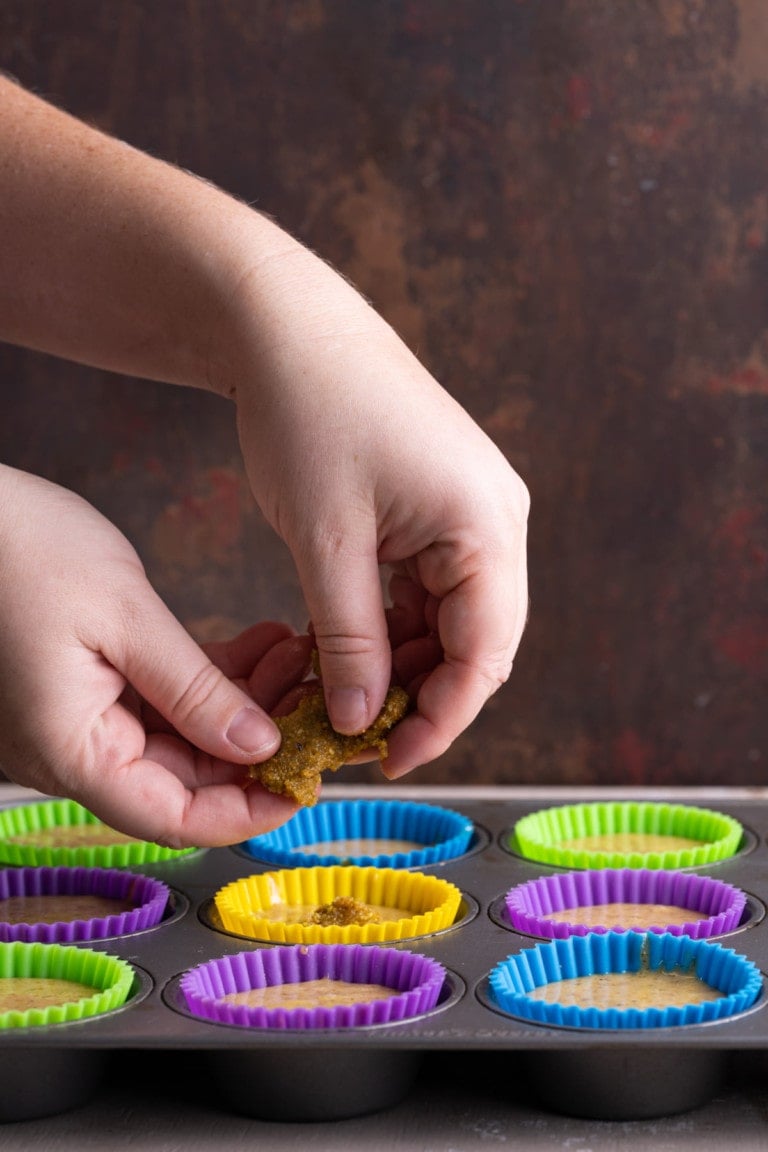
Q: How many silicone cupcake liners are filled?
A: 9